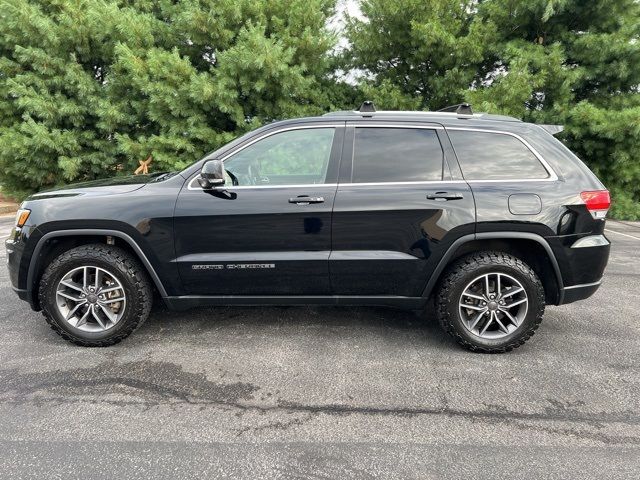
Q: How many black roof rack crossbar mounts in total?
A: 2